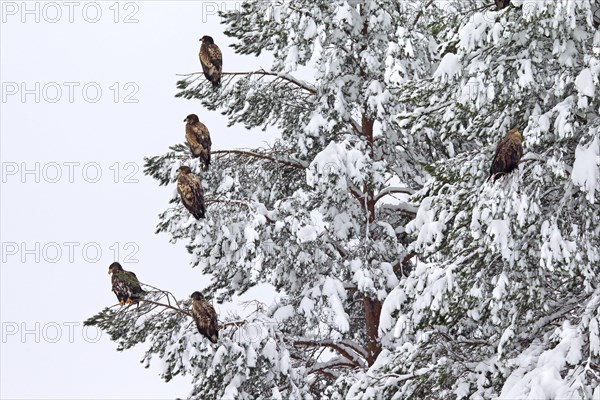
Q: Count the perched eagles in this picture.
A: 6